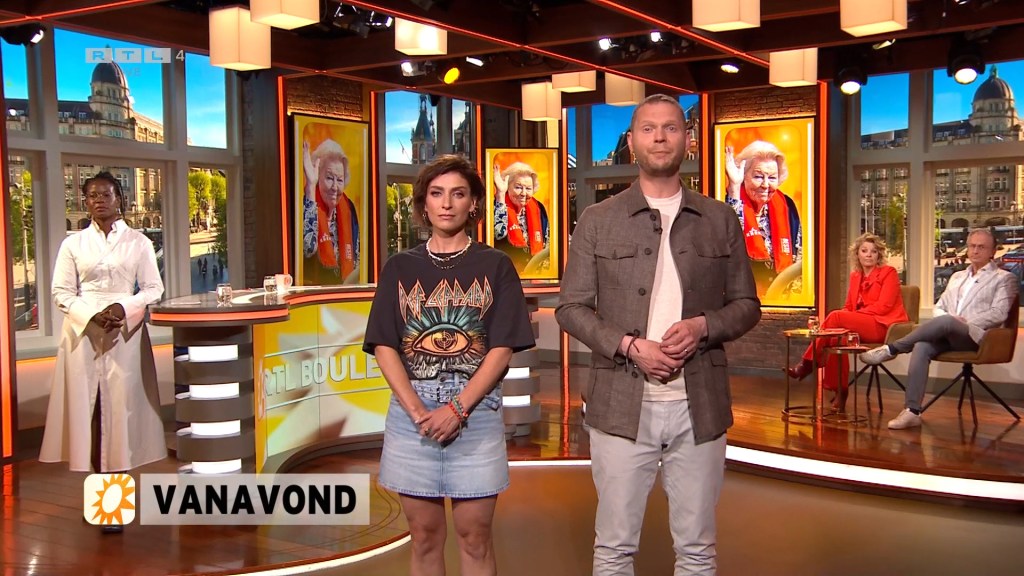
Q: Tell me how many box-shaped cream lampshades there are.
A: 9